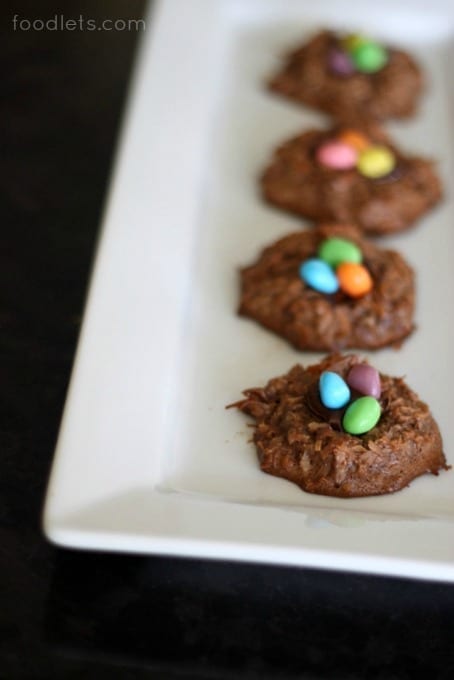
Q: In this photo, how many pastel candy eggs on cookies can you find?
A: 12